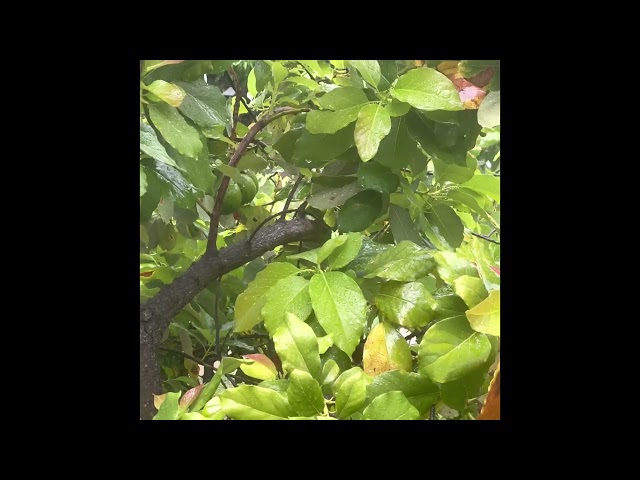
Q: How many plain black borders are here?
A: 4